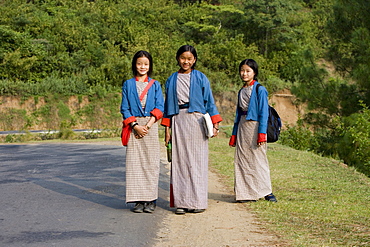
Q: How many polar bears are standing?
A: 0